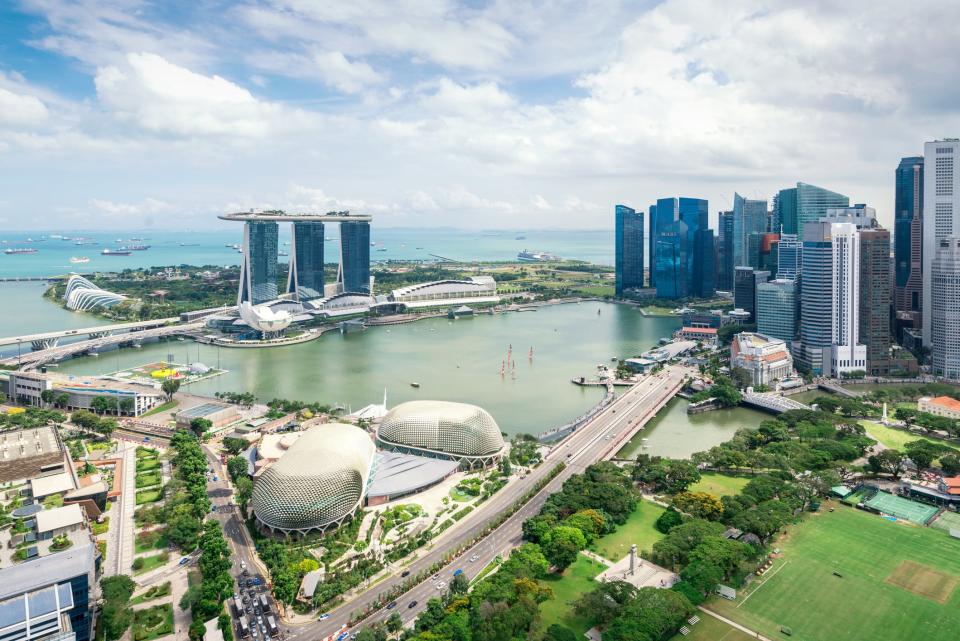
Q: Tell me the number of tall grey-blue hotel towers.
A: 3